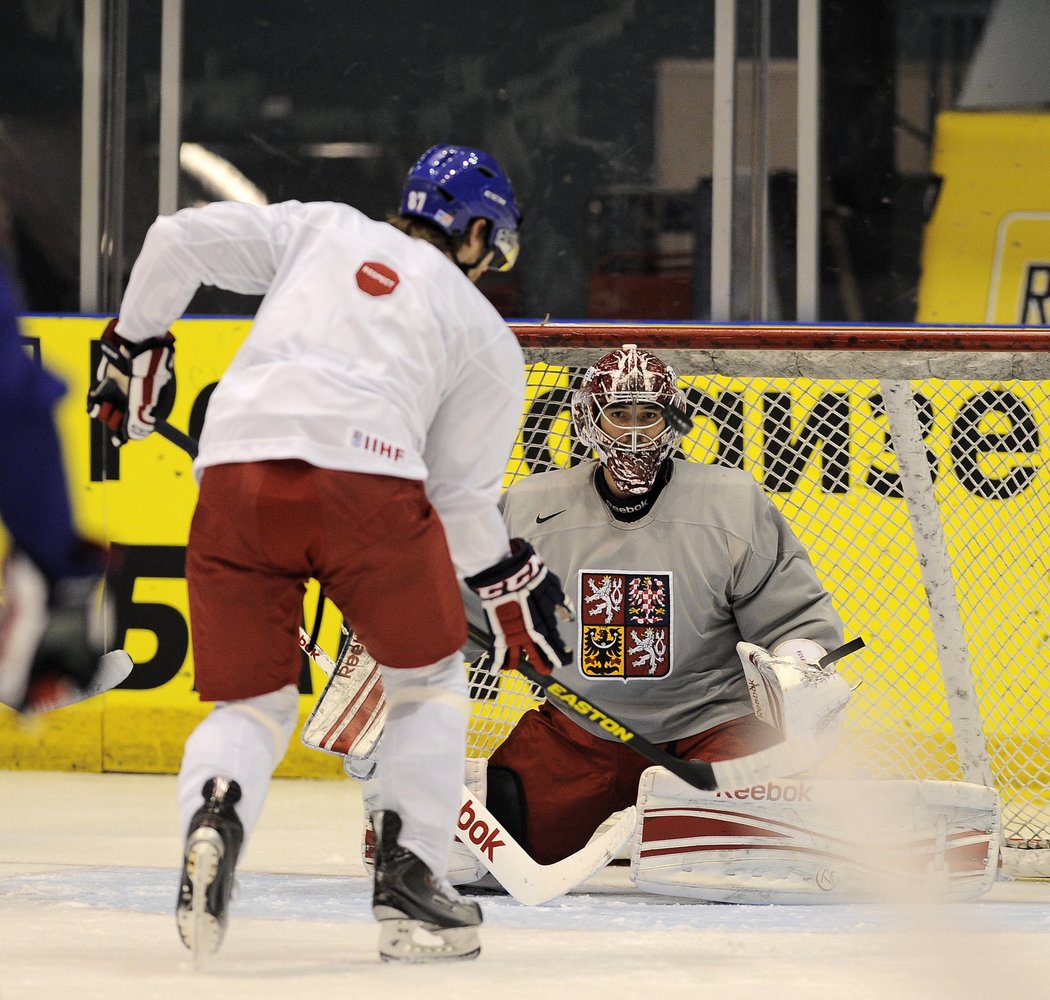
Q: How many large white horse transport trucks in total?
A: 0